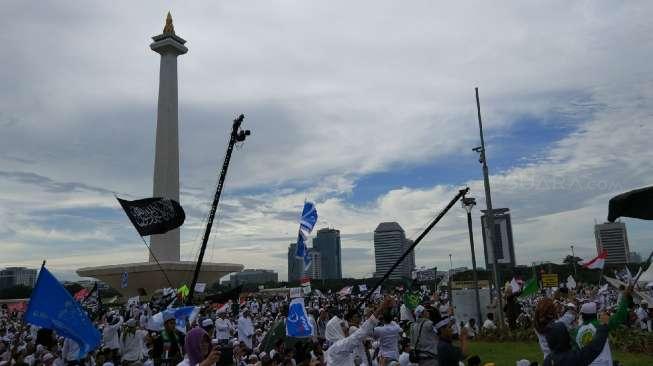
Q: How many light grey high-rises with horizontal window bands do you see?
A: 2